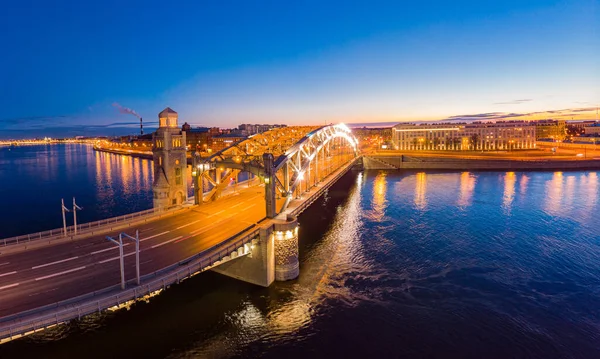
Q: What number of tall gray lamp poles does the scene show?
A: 4